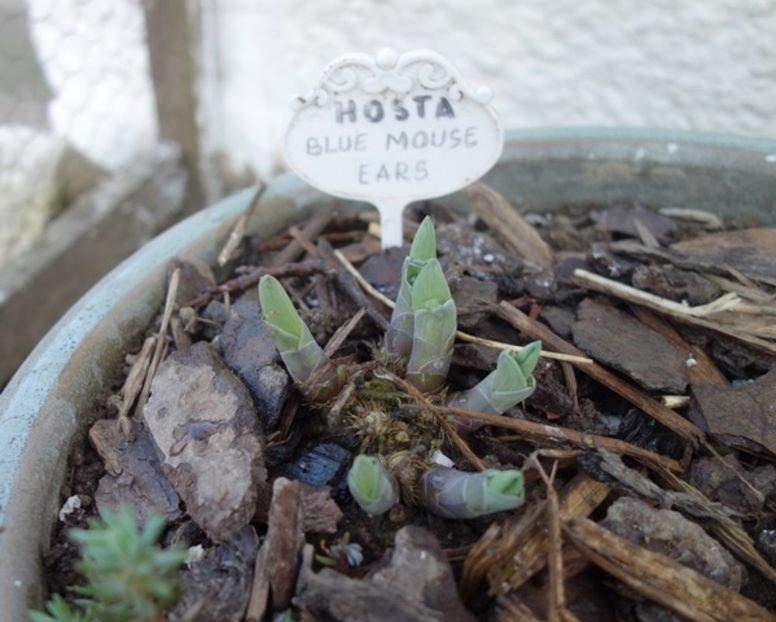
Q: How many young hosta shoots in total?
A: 6